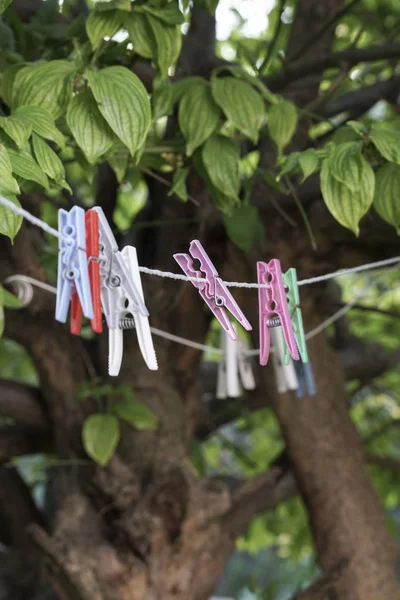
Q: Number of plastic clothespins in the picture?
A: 11